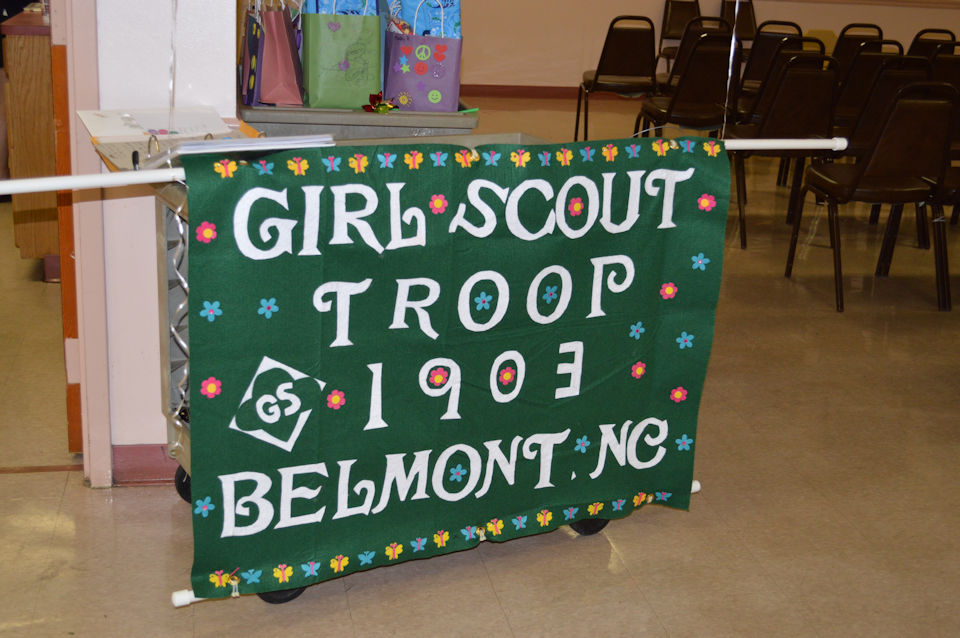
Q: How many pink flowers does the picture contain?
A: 11